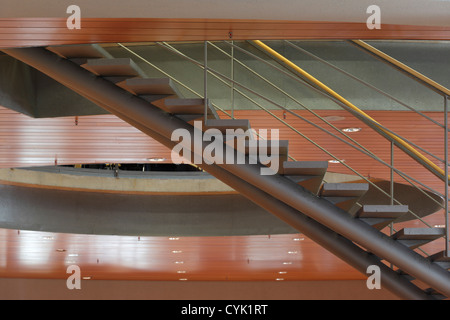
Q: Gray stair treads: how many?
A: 11